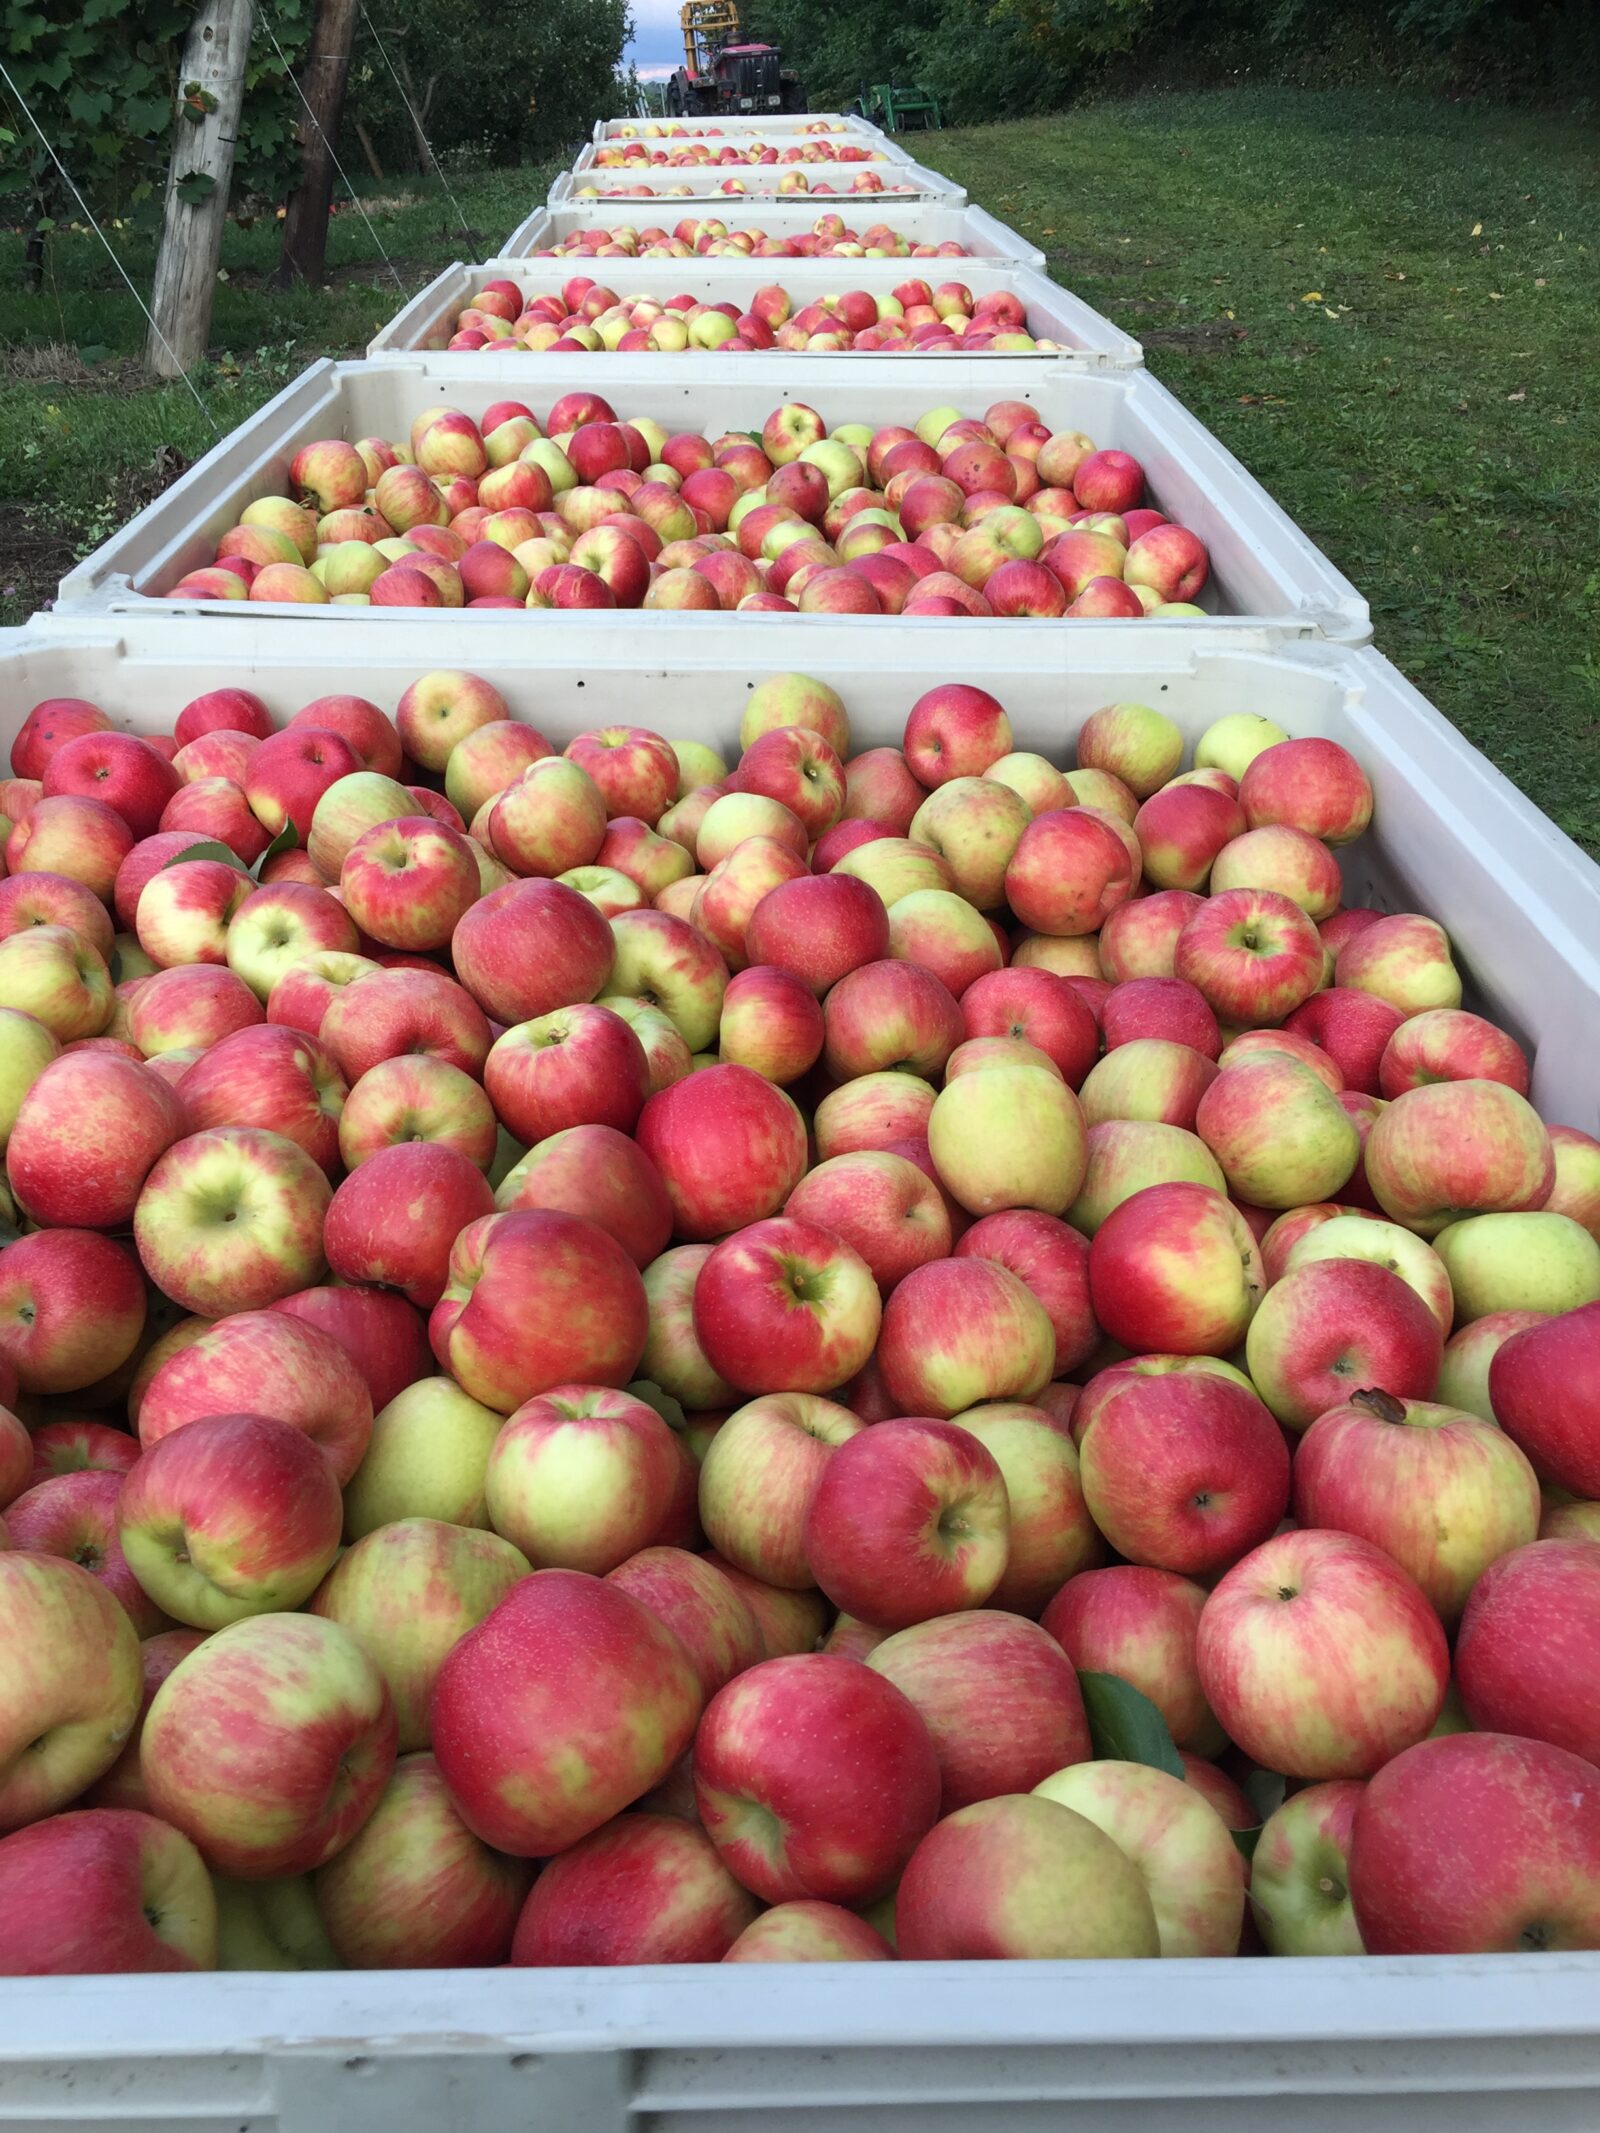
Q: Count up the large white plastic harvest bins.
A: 7